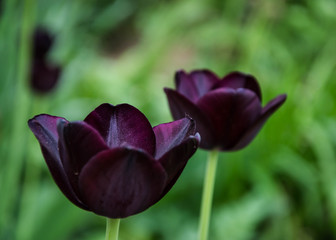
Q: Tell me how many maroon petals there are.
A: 12